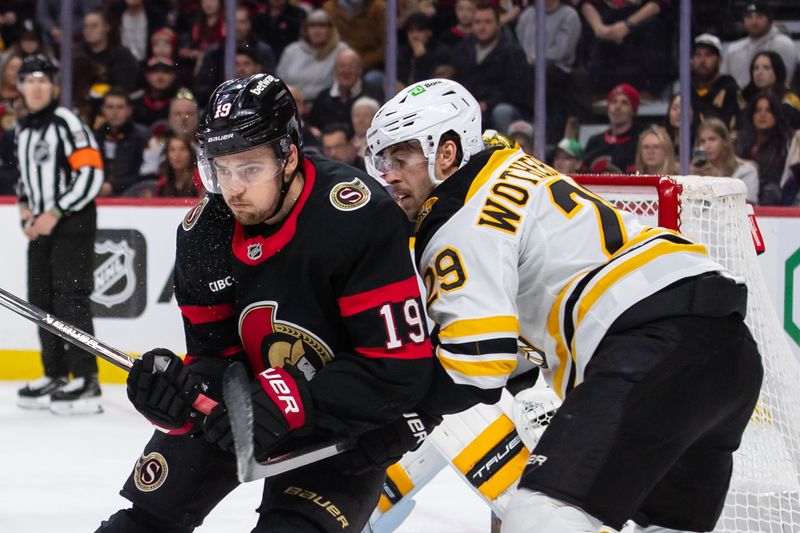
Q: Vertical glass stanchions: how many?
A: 5